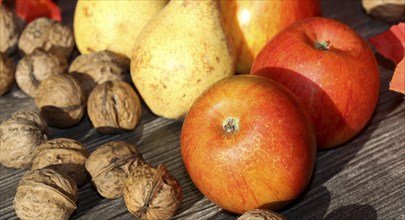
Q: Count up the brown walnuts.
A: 14